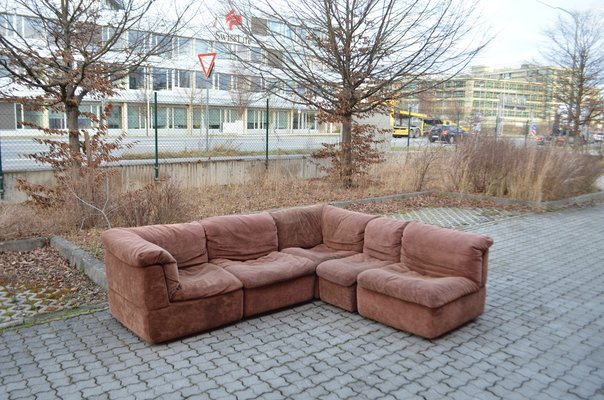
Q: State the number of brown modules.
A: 5